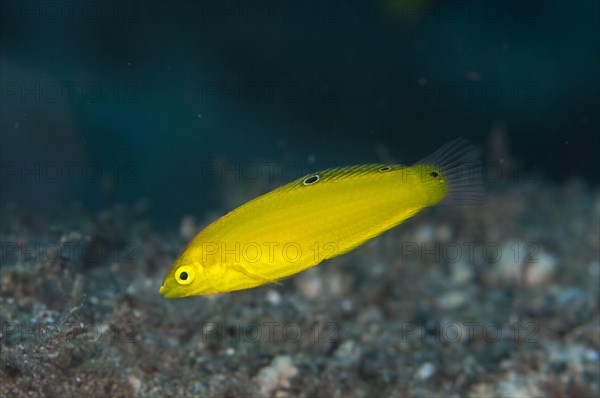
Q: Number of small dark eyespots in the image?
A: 3